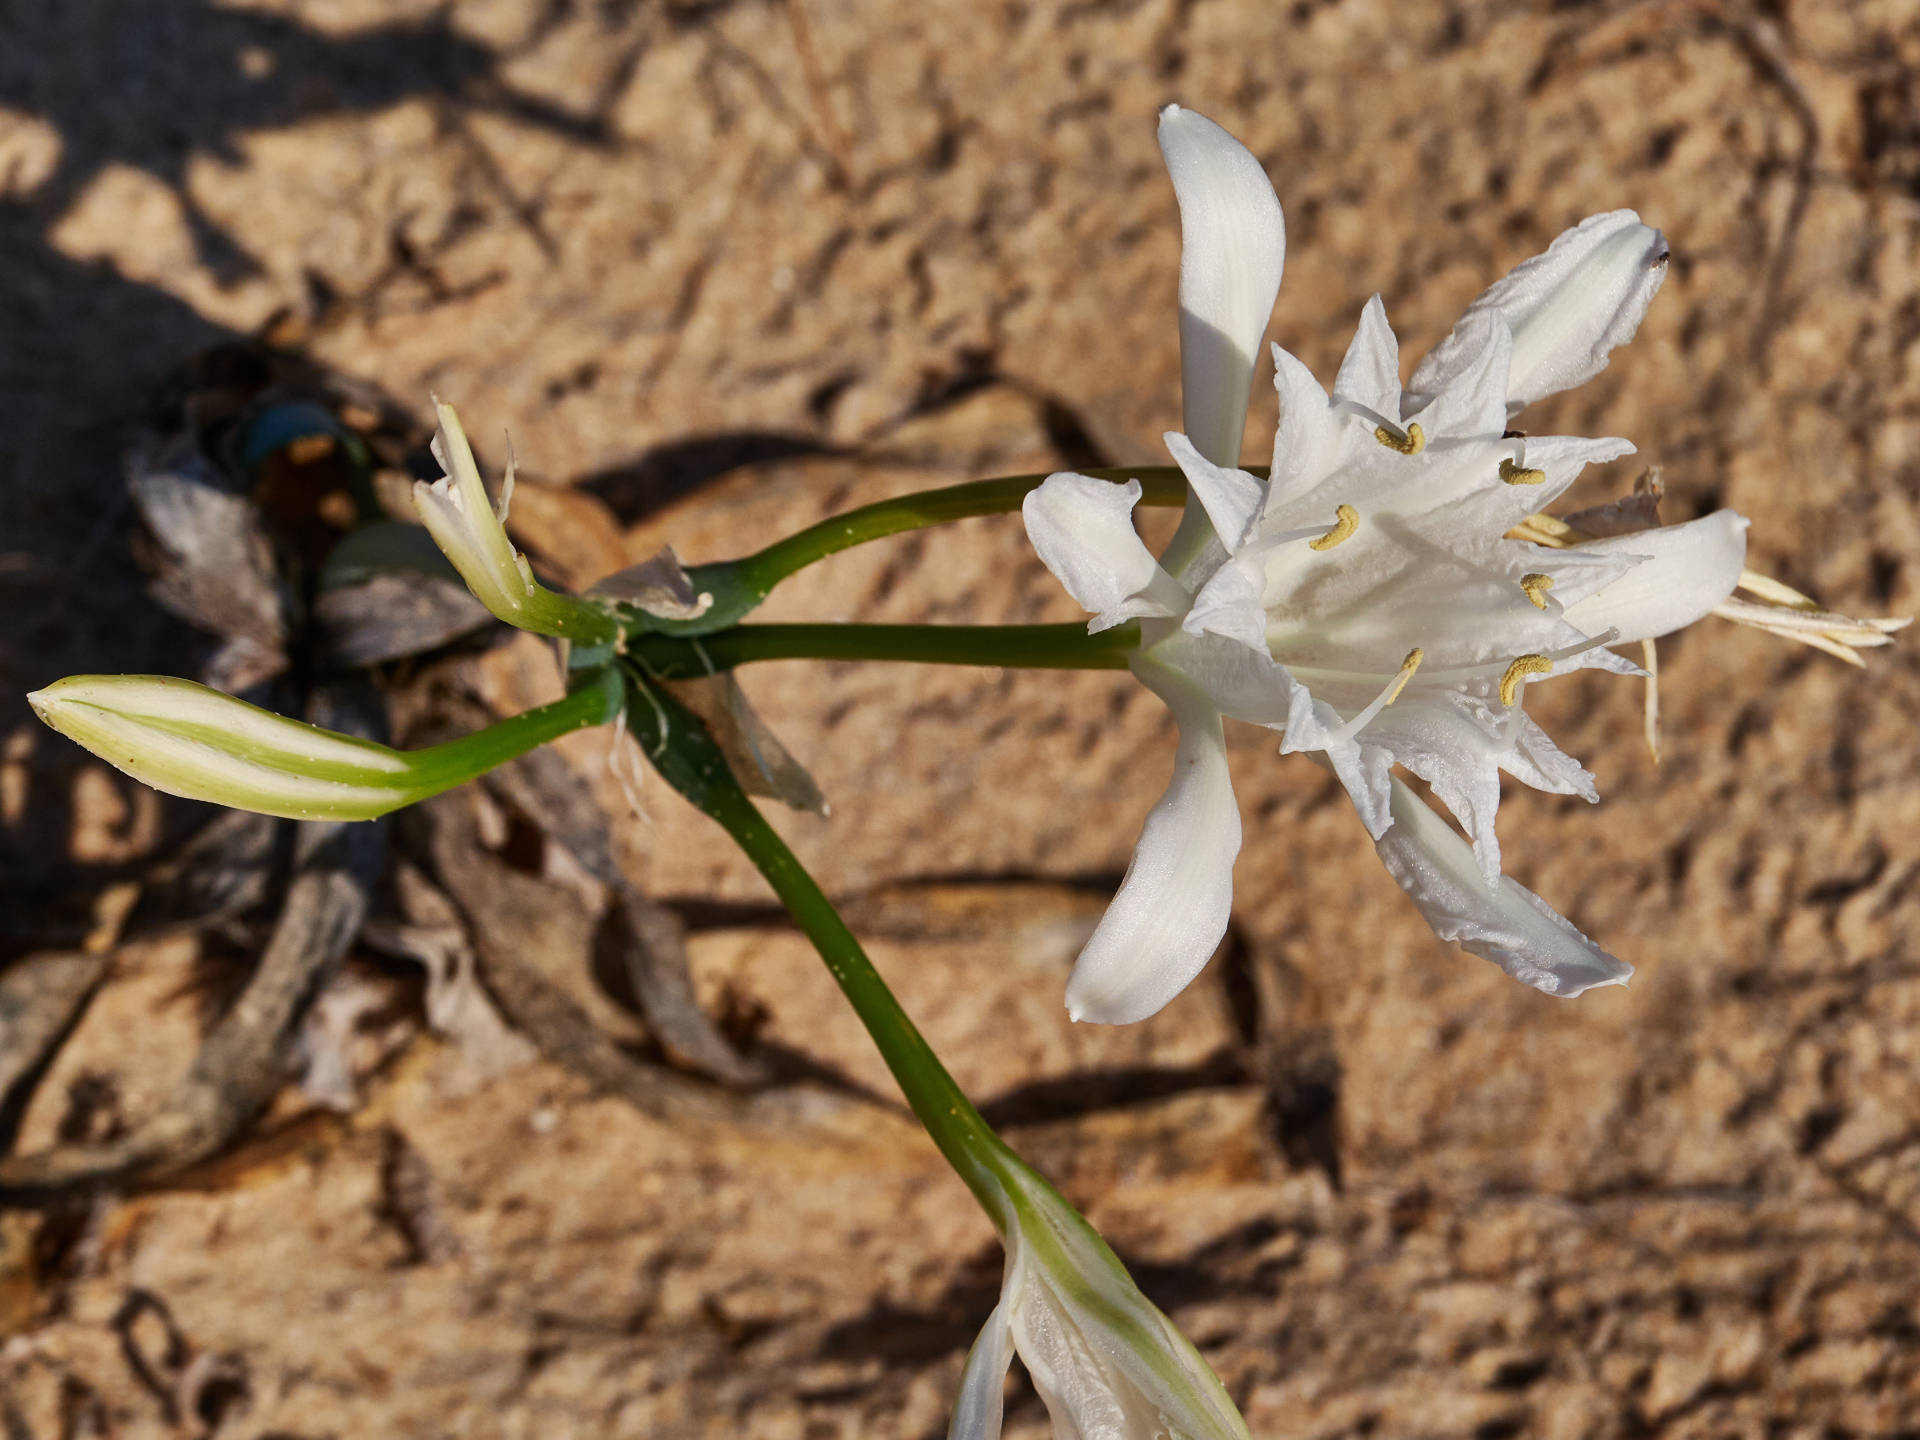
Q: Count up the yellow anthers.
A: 6